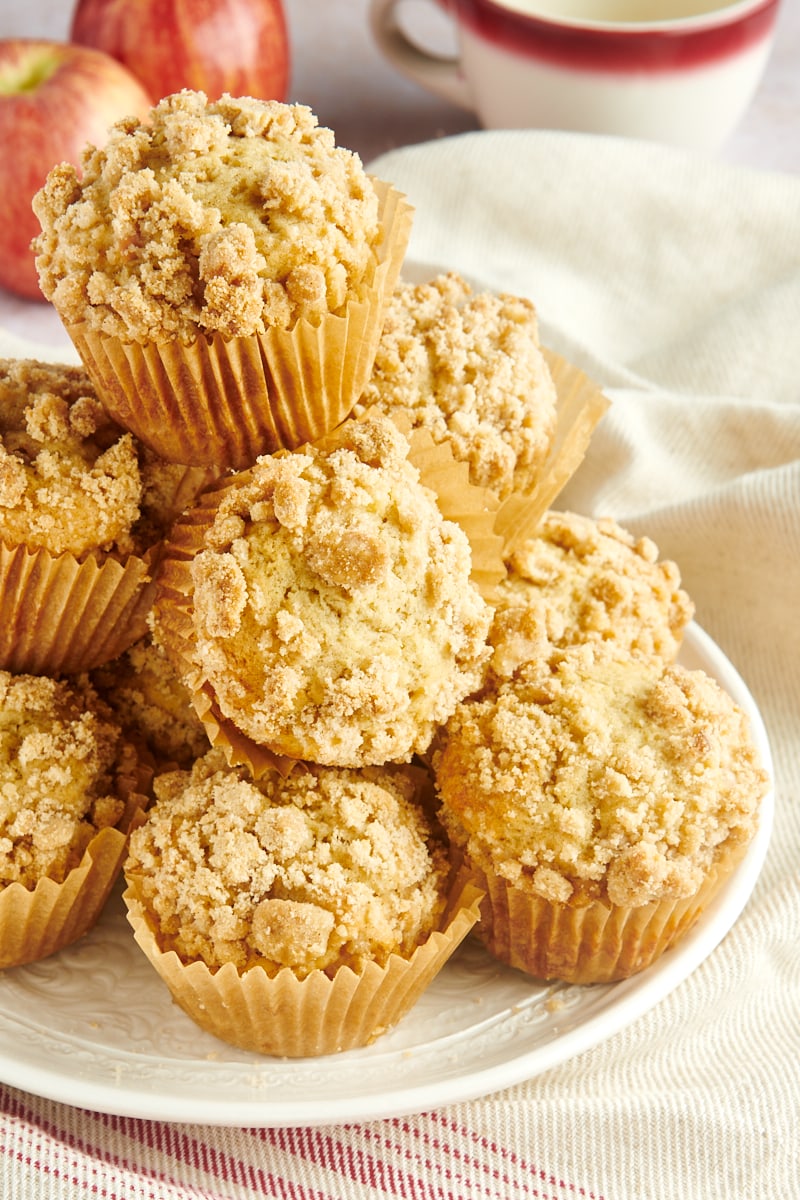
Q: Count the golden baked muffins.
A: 9